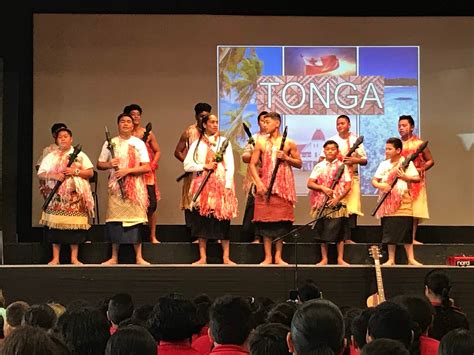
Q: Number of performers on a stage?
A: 12